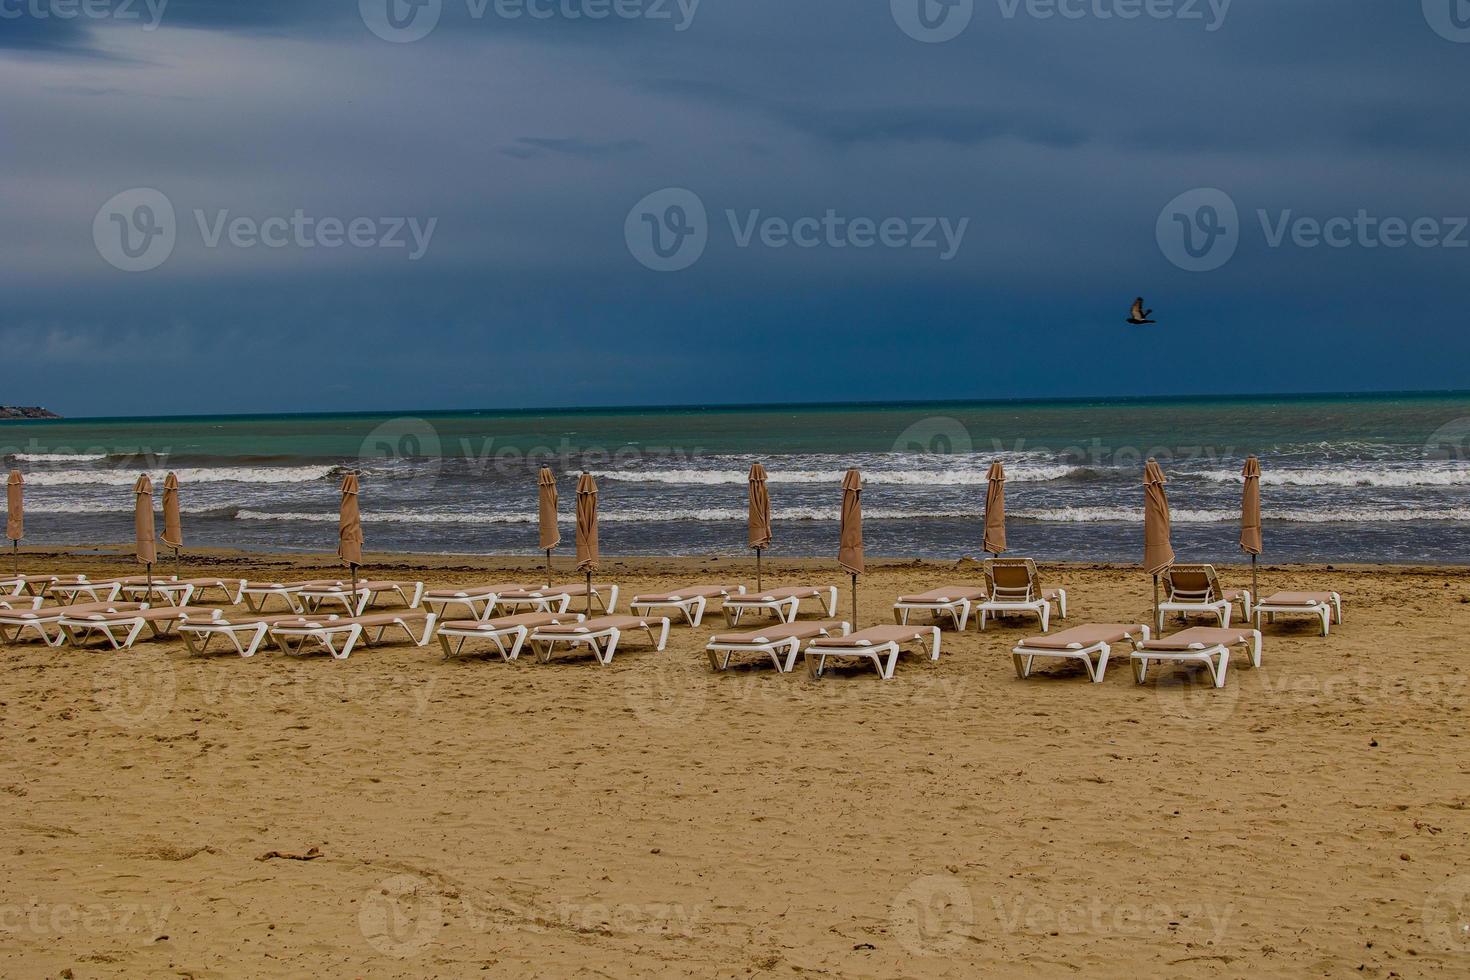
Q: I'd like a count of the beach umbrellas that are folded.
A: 11